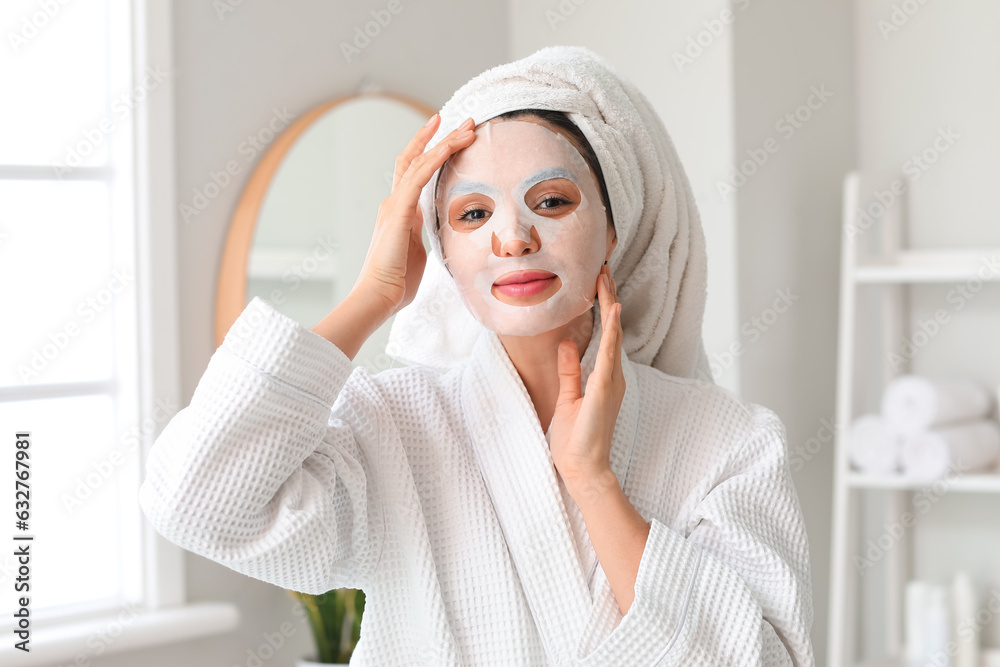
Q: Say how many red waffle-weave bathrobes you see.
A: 0